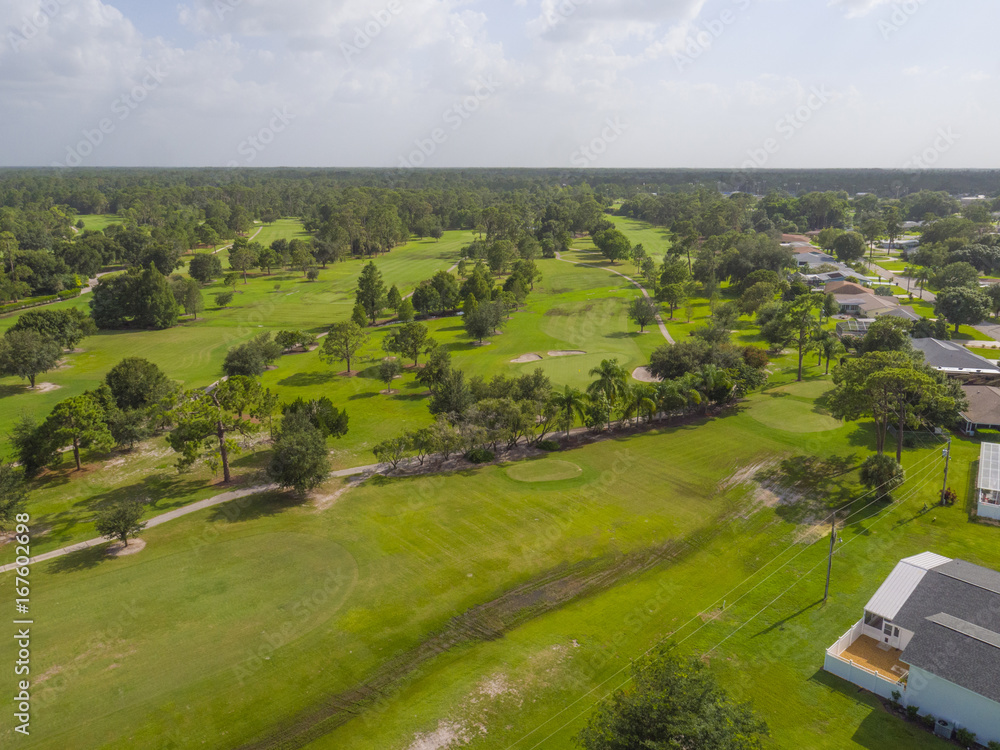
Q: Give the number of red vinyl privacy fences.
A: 0